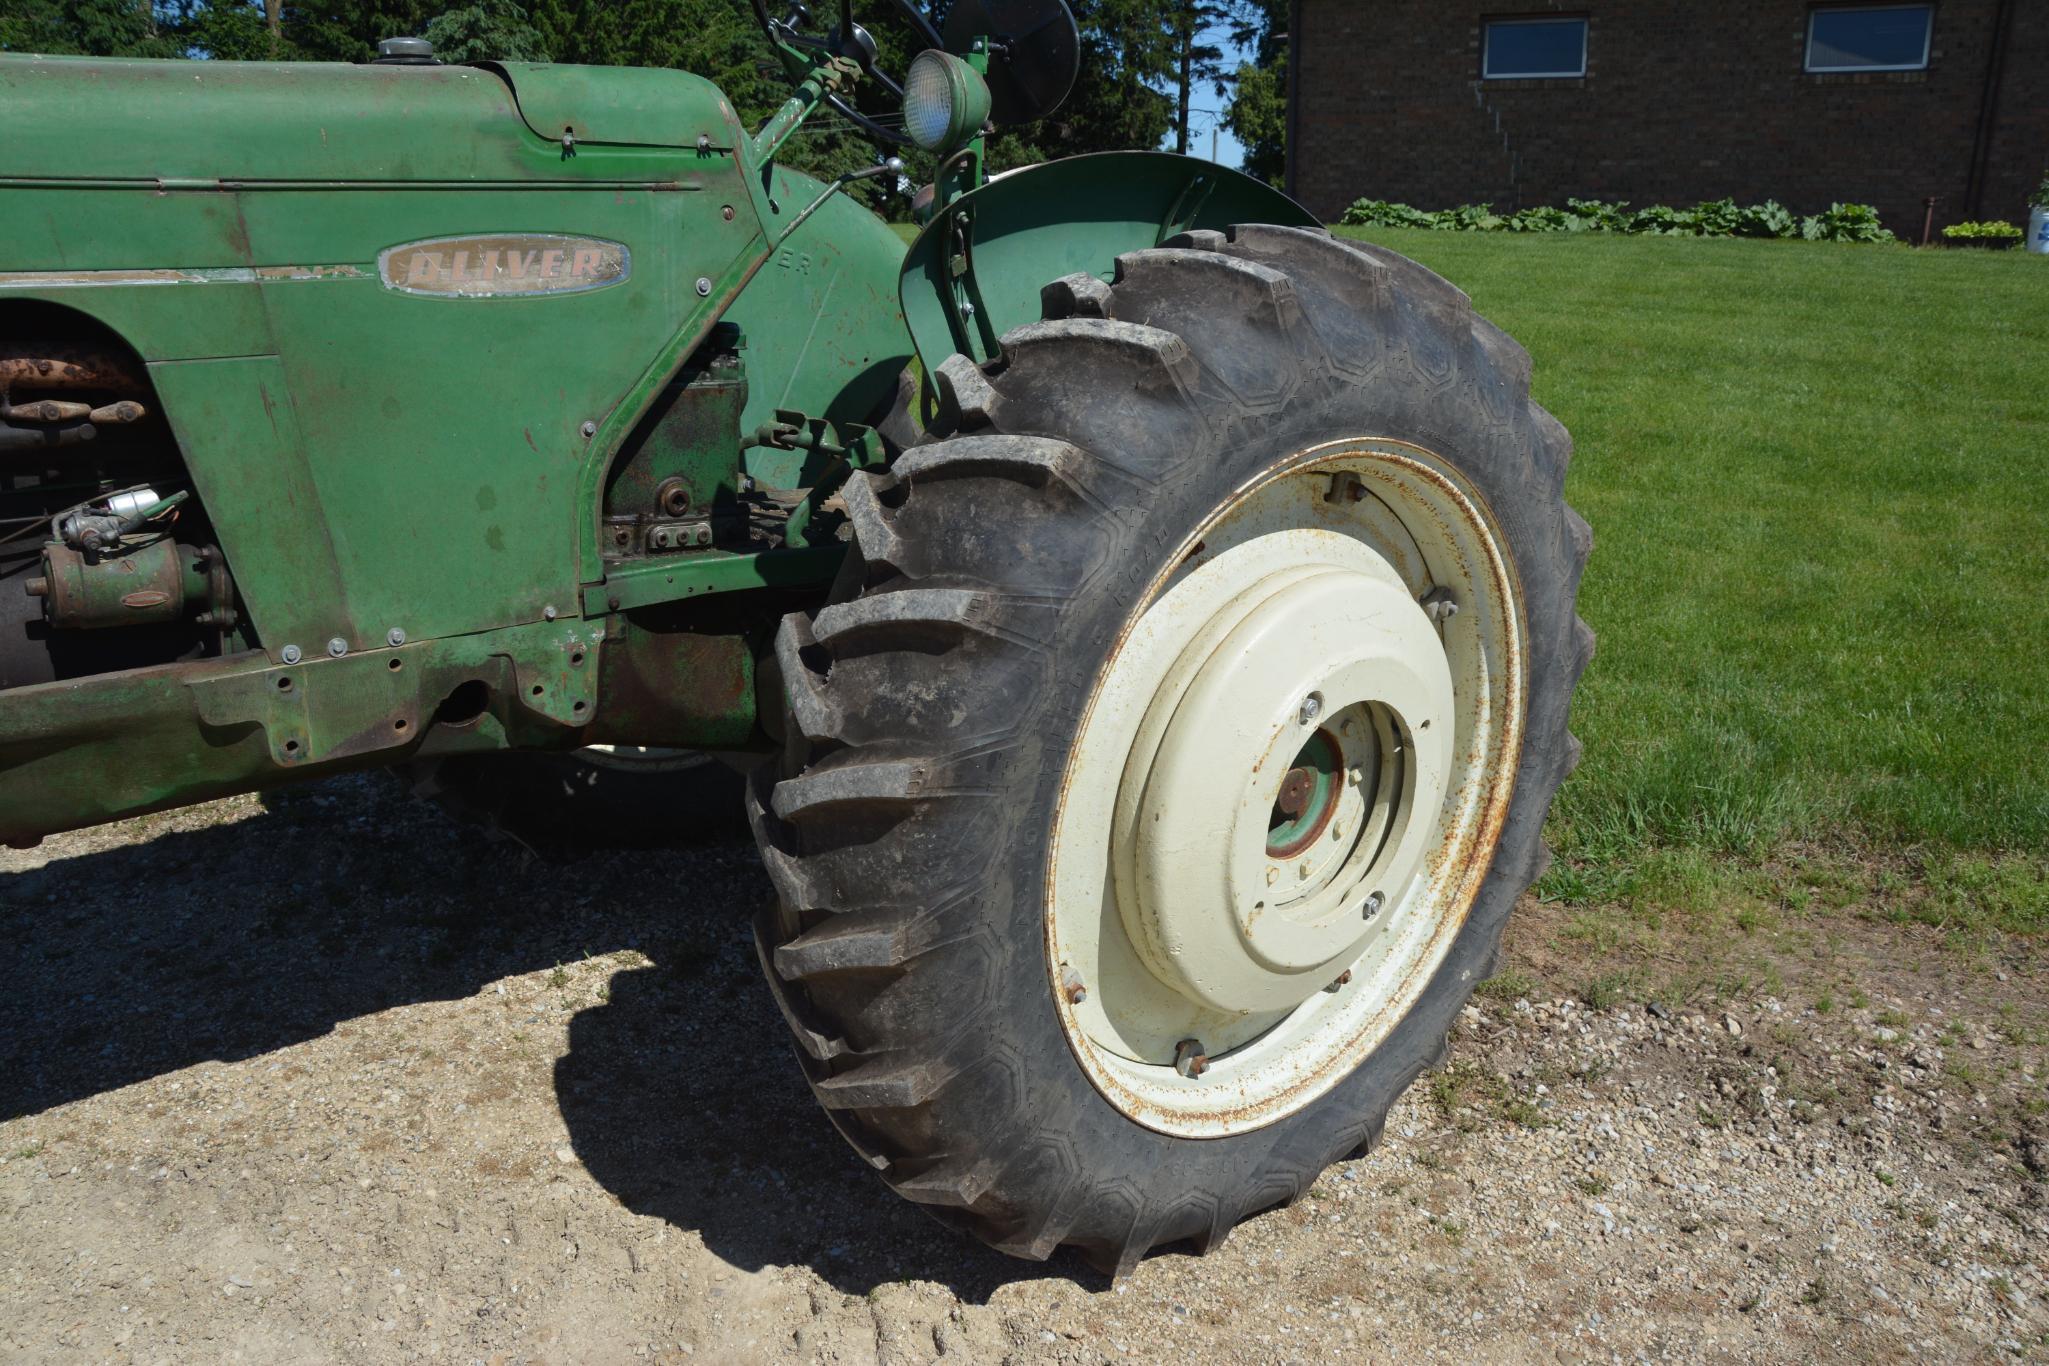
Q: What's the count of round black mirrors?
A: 1